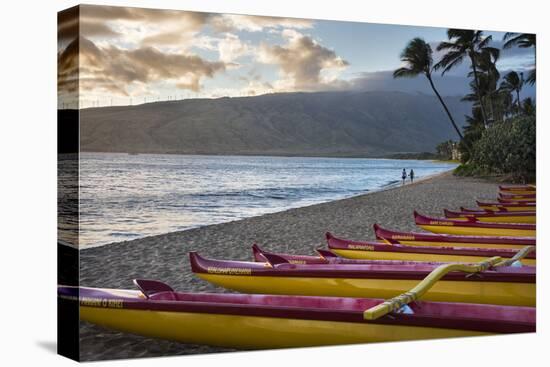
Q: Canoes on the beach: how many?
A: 12